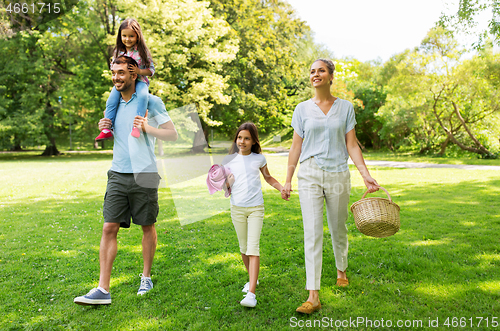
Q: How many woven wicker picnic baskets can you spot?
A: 1